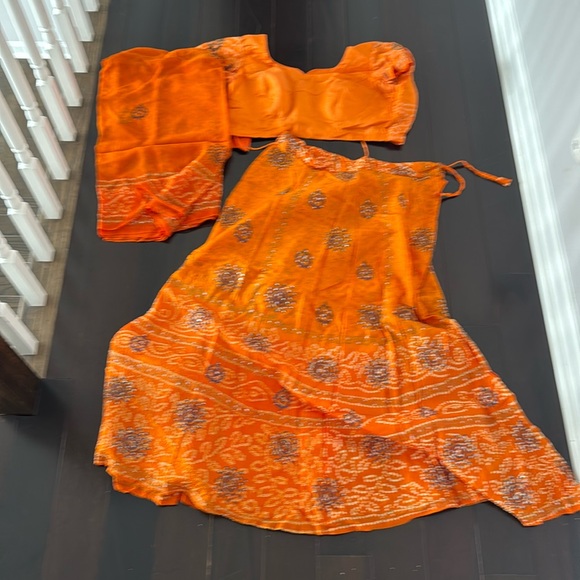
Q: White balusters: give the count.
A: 10